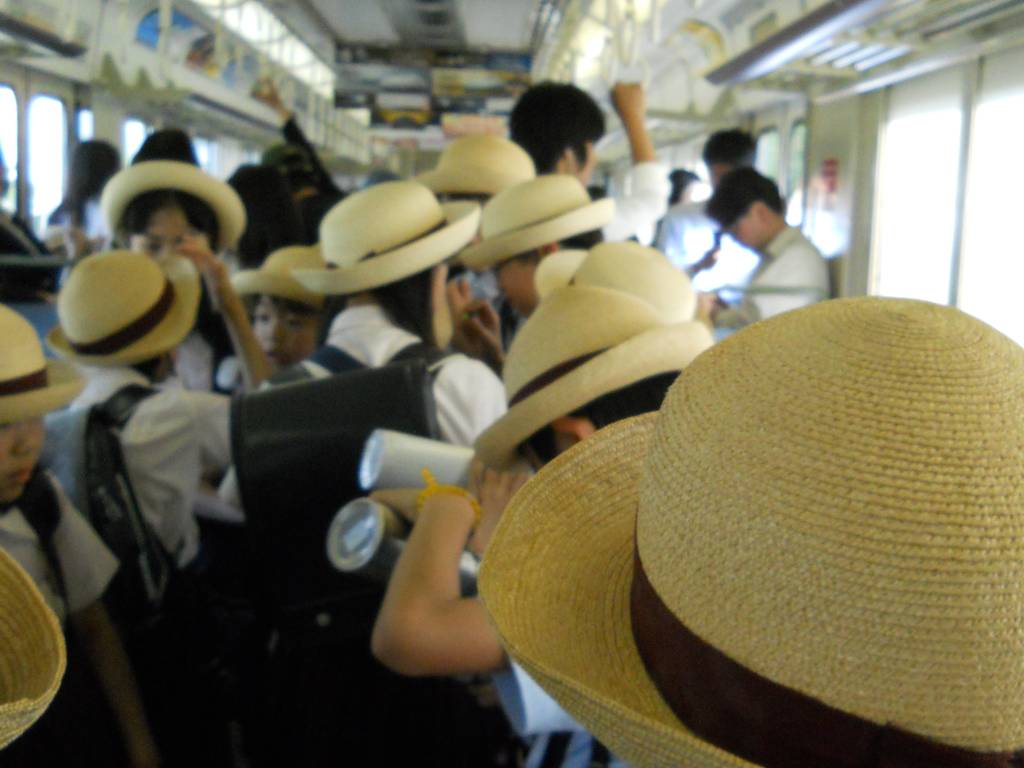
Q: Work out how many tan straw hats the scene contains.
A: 11